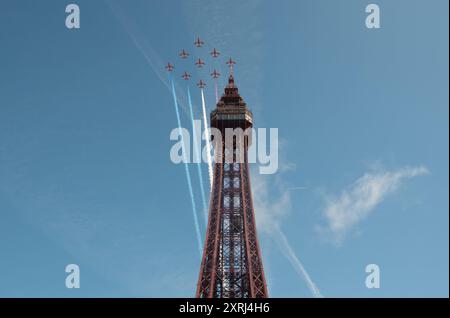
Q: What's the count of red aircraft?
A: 9